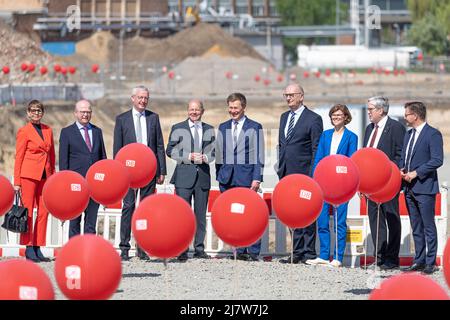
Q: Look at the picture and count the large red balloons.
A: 14